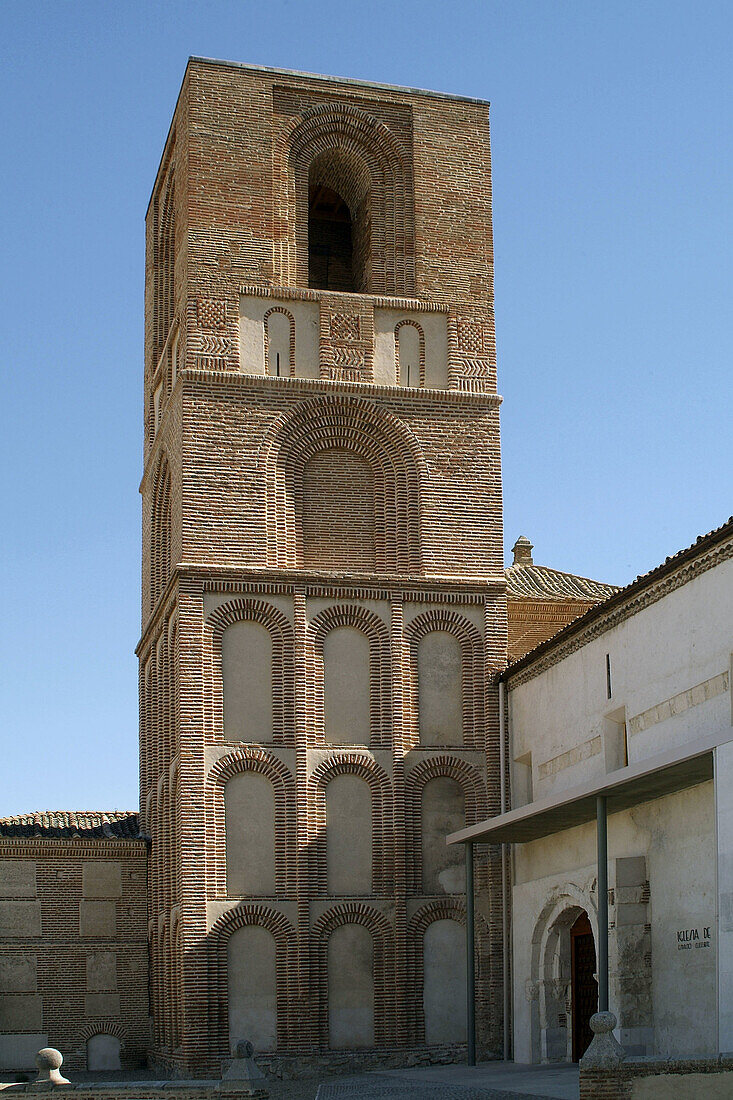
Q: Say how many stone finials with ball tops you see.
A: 3